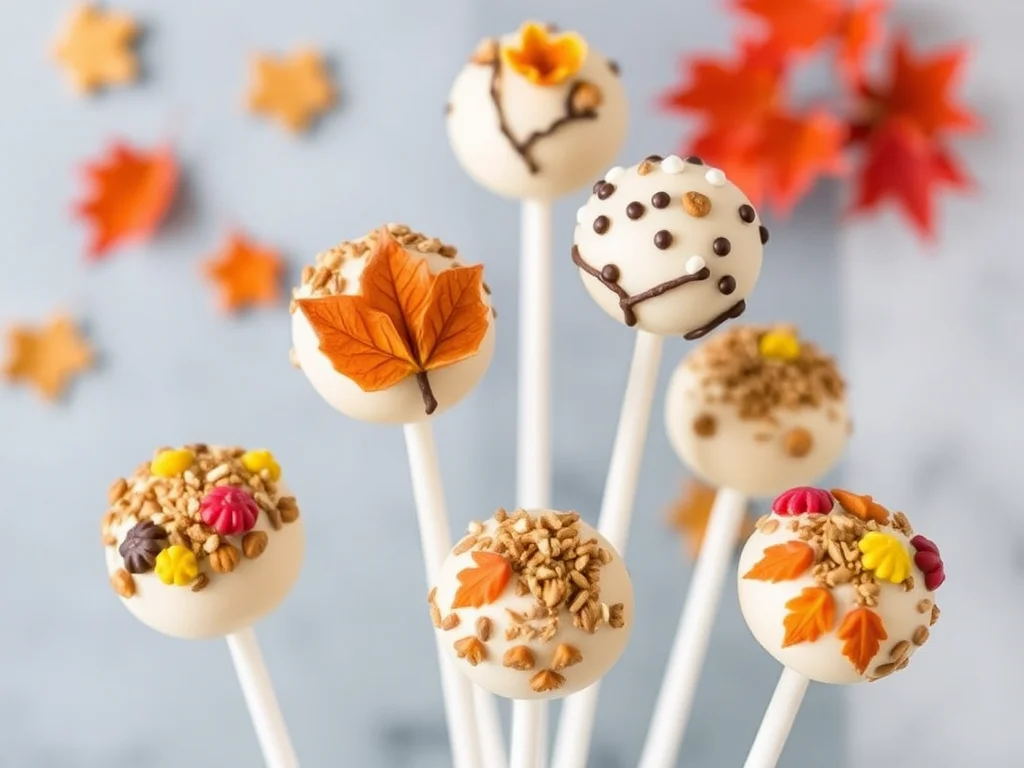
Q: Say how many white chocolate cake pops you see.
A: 7